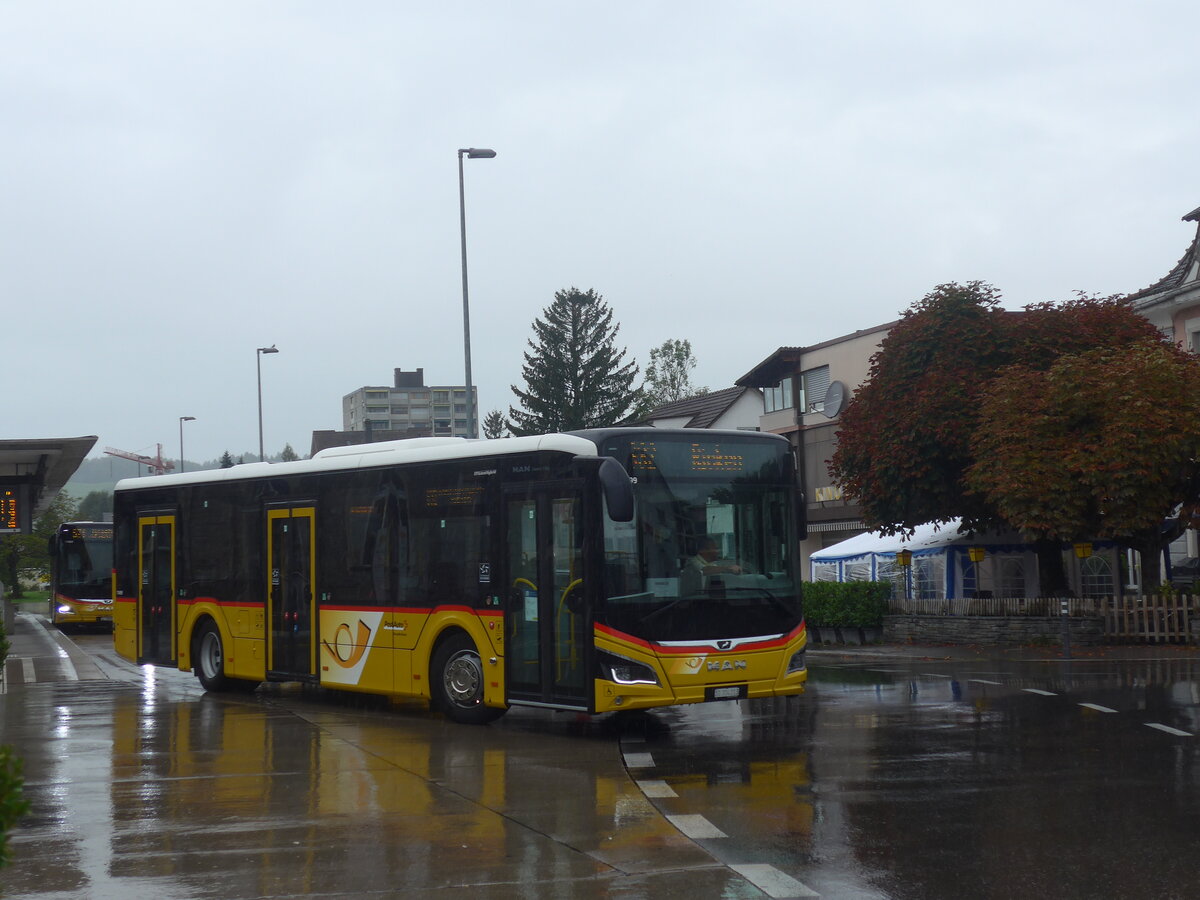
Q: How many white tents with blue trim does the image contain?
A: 1